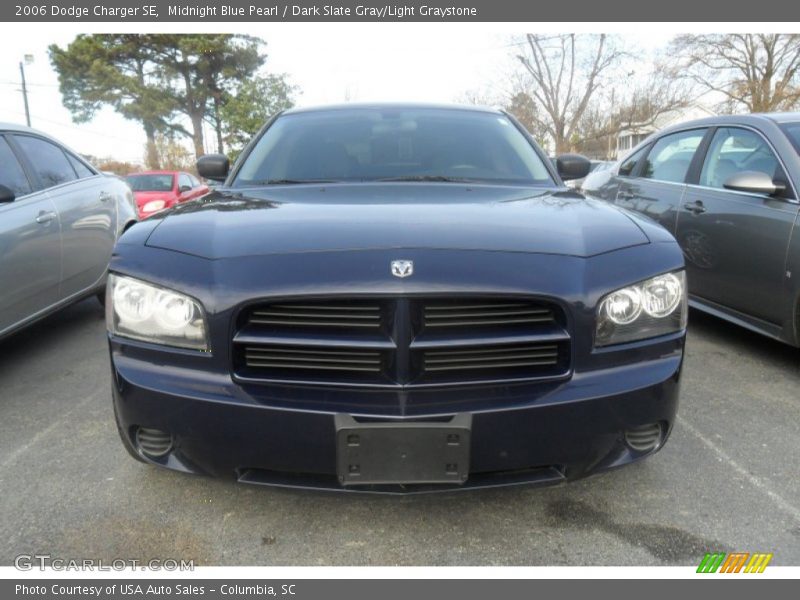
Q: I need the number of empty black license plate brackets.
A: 1